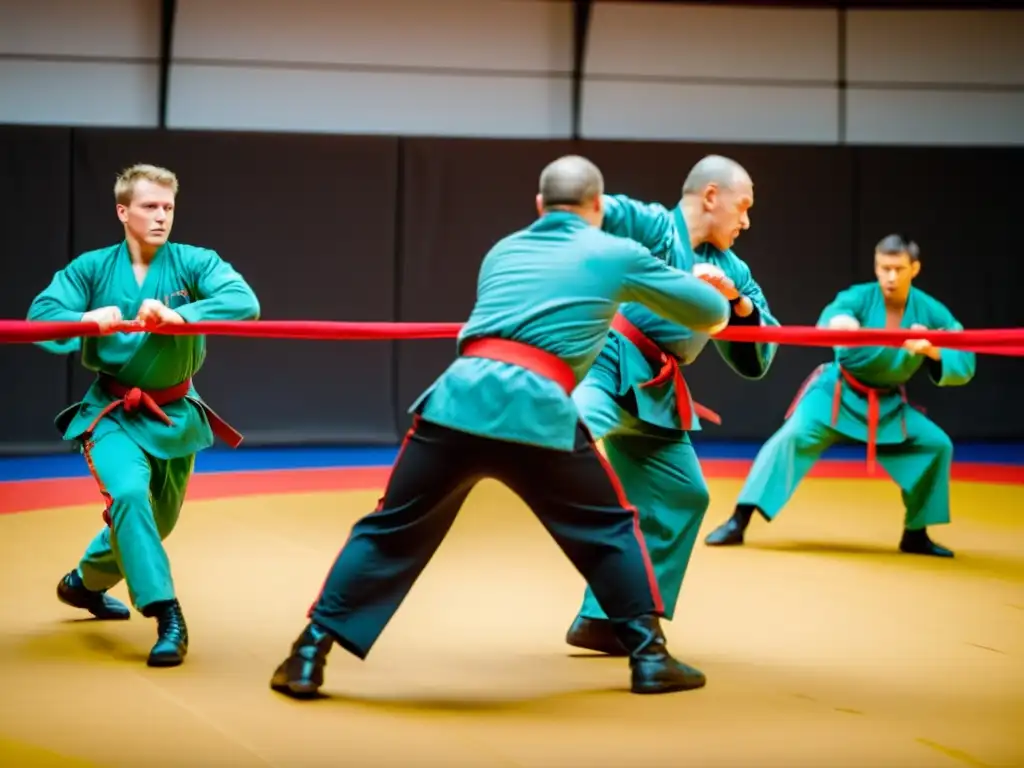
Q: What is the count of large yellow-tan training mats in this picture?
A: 1